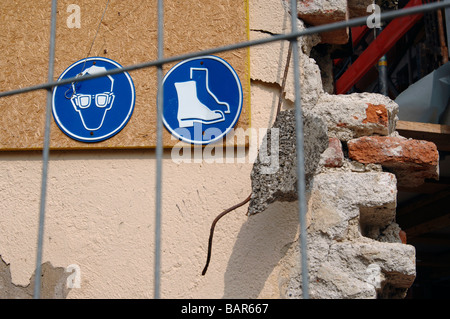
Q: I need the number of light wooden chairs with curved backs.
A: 0